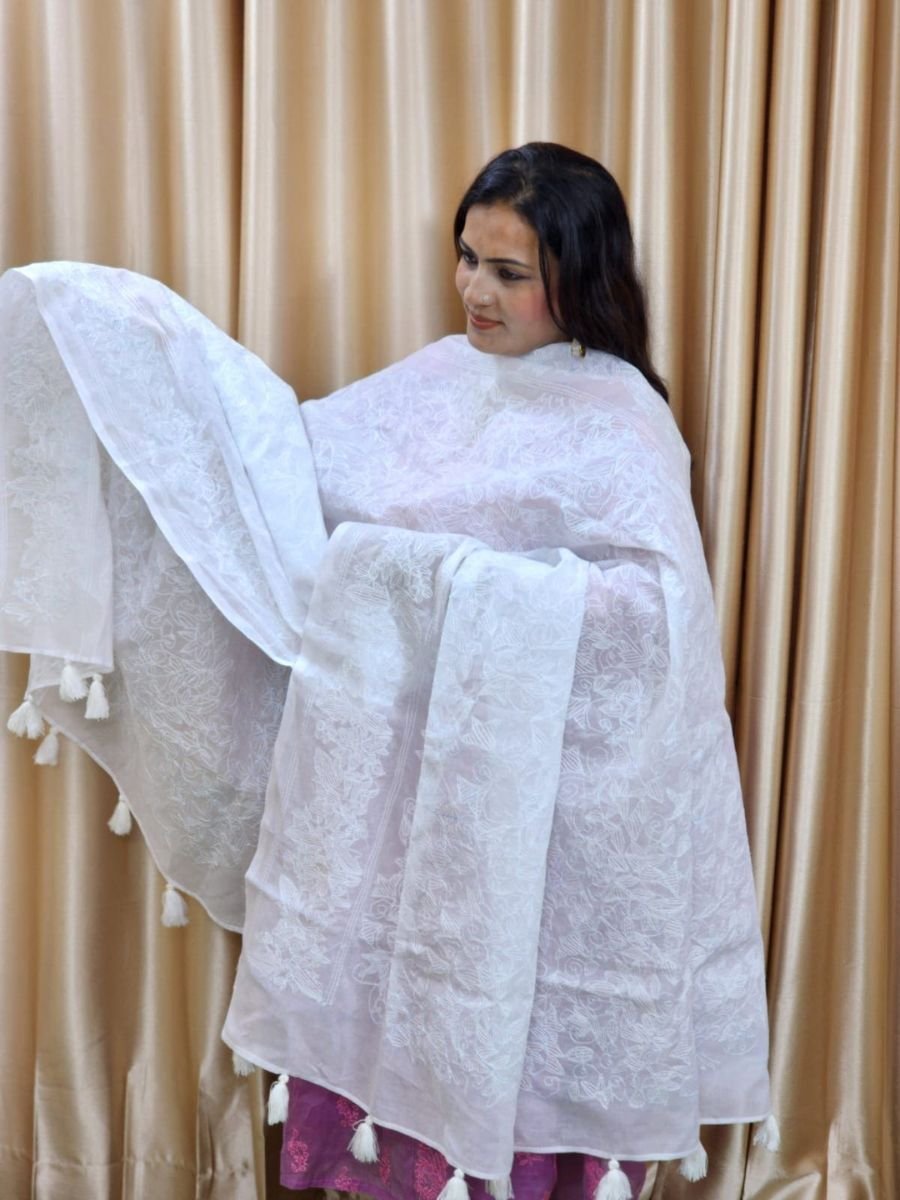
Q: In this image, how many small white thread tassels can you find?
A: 14